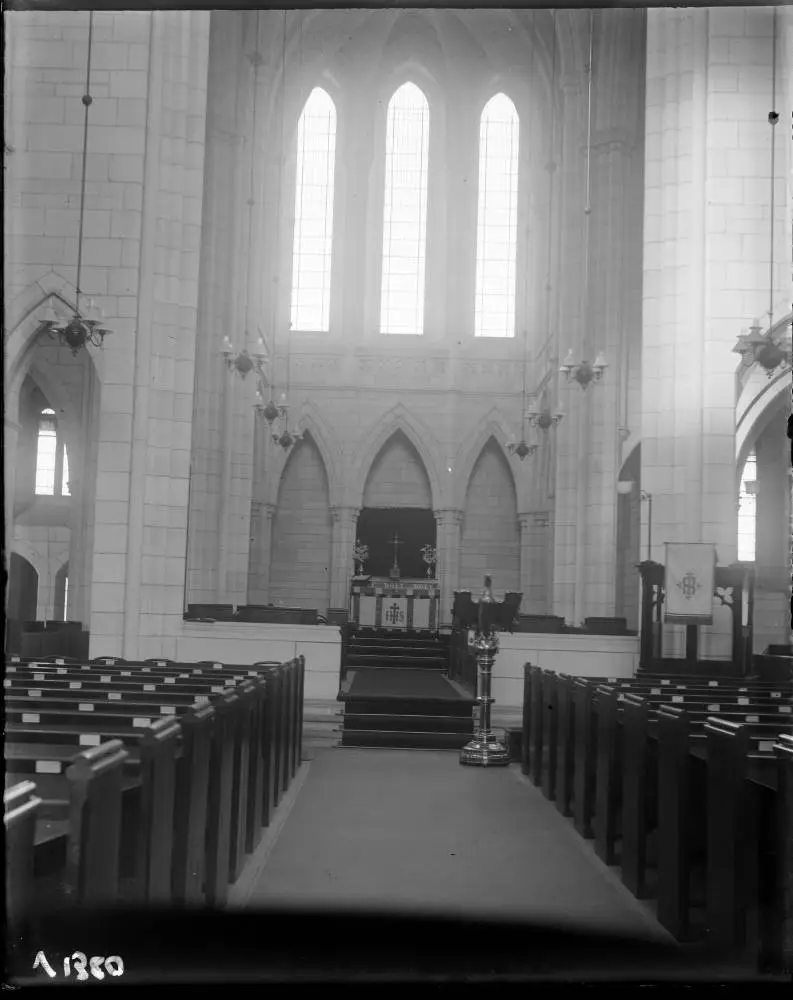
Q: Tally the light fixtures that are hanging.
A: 8